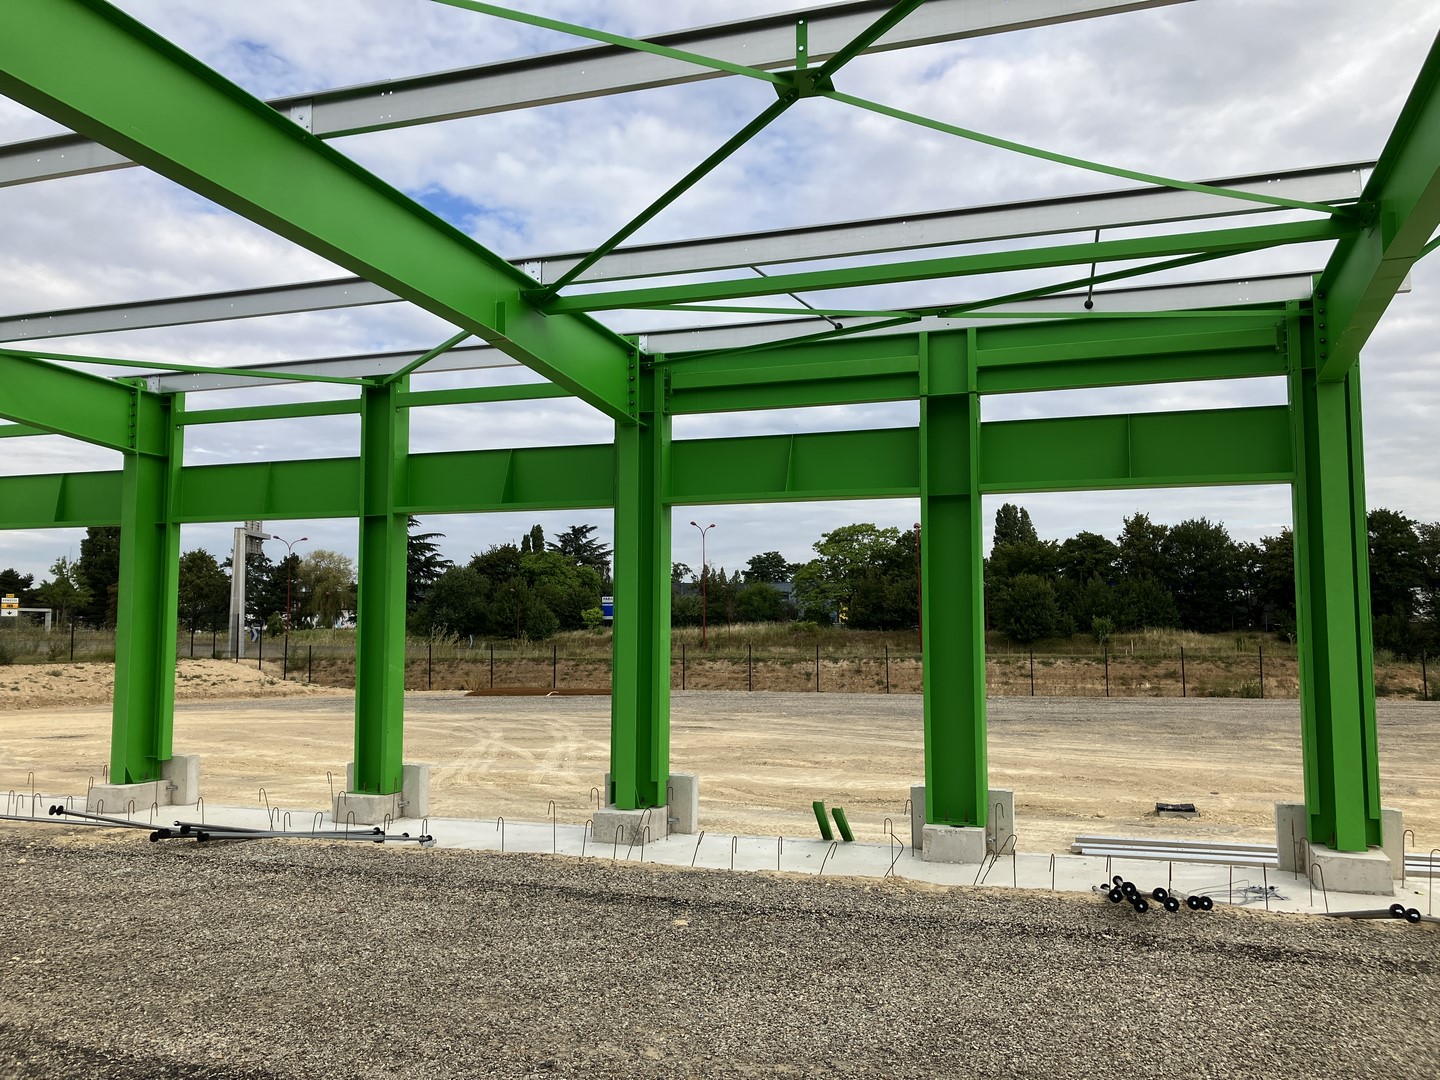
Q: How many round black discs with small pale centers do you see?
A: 10